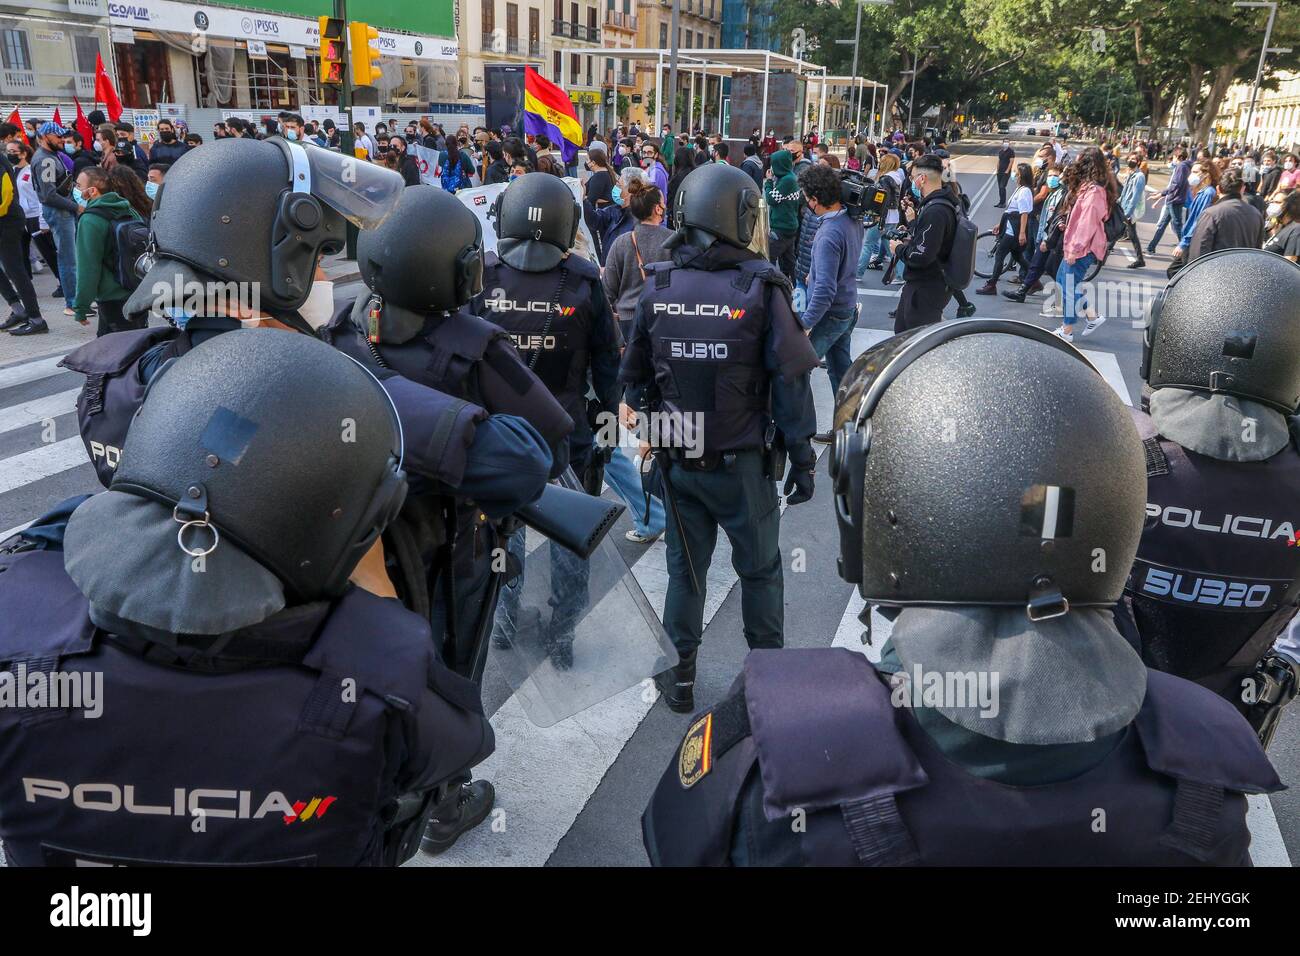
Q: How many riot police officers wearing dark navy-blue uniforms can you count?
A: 7